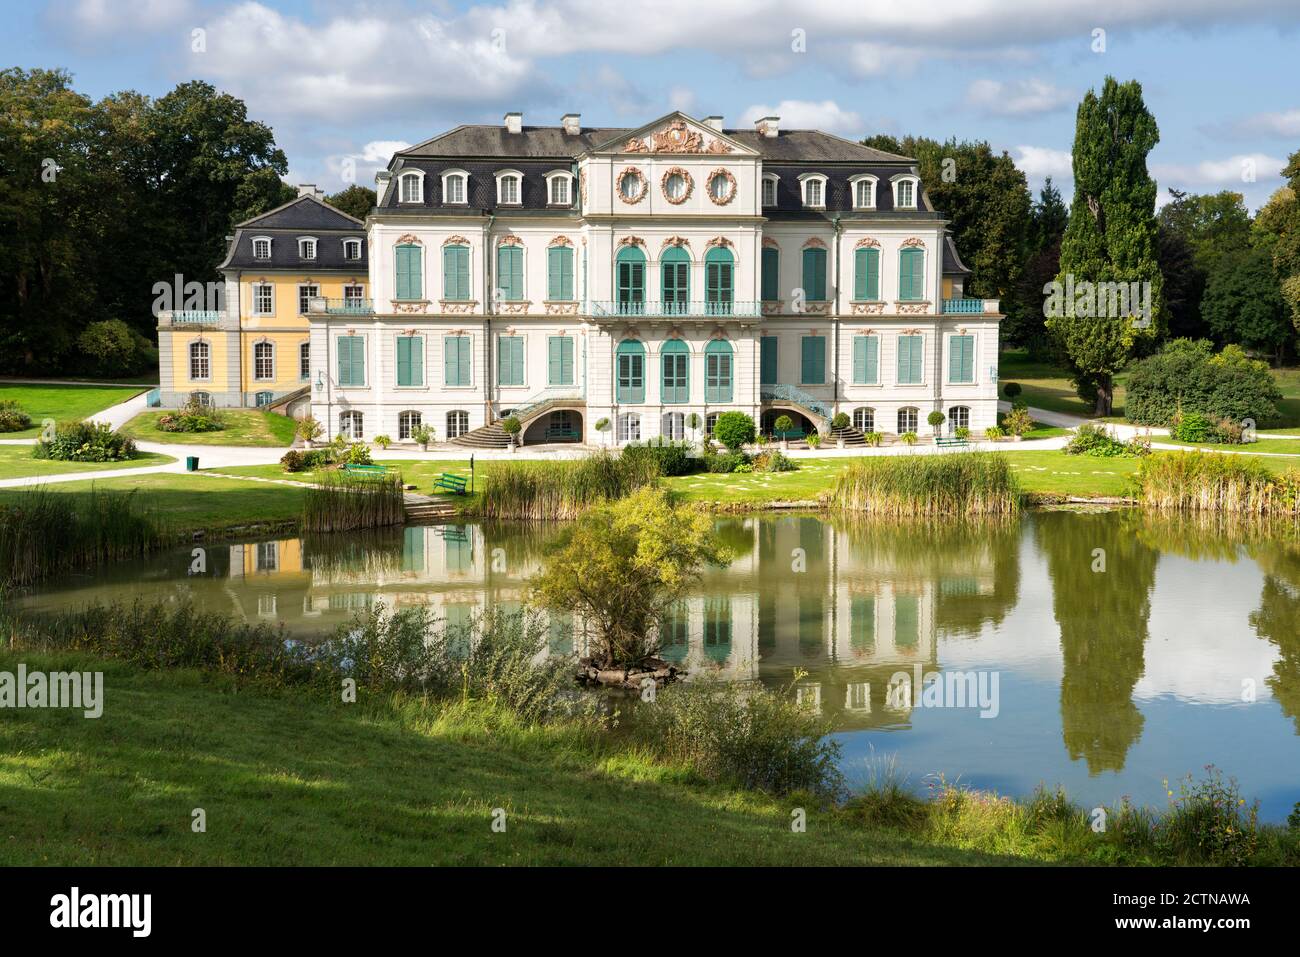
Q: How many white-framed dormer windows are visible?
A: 11